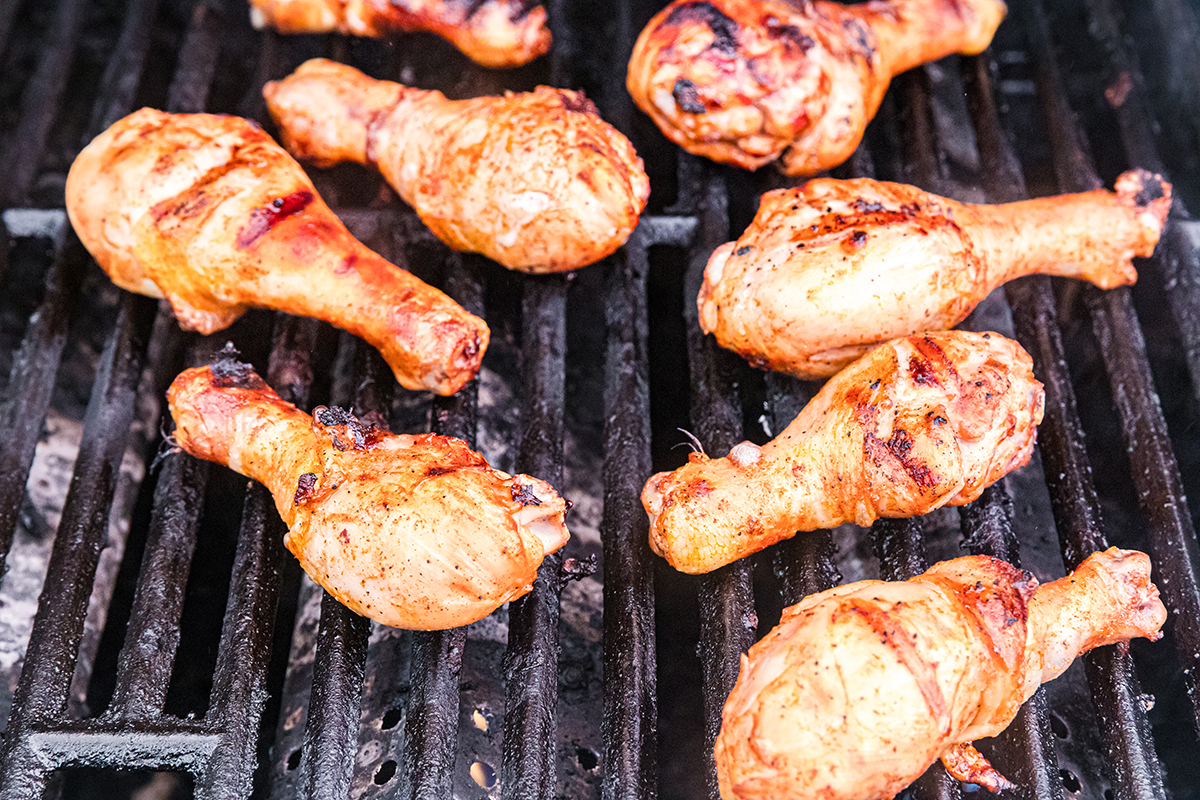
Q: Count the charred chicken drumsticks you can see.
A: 8